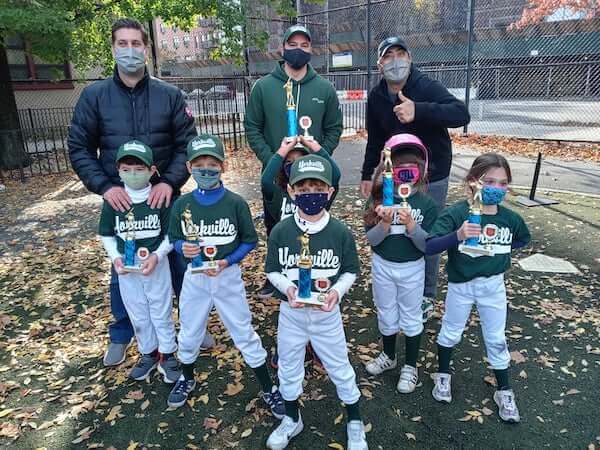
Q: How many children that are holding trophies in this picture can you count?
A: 6